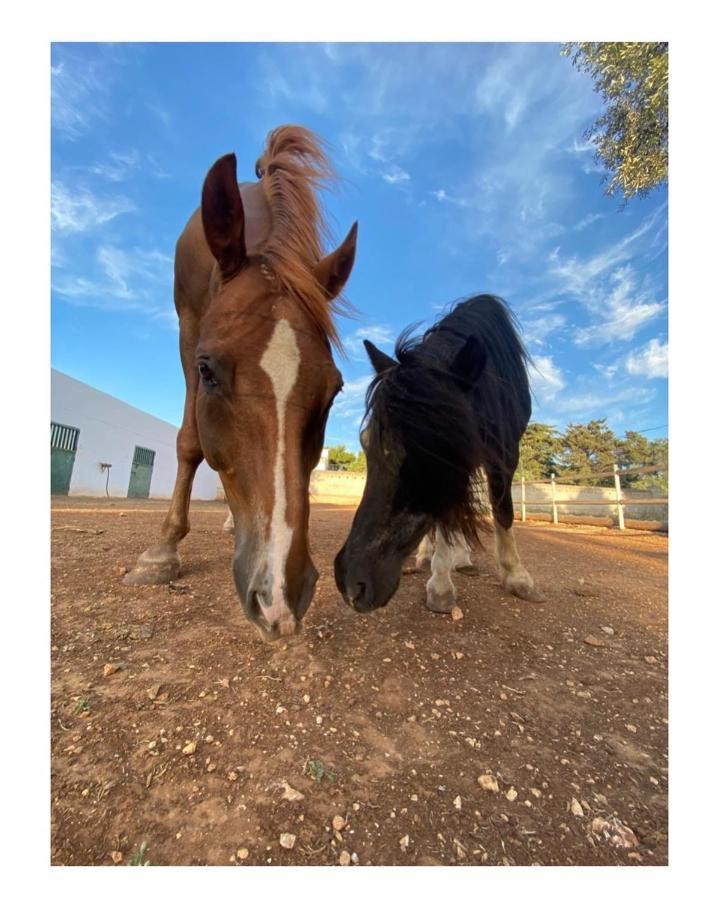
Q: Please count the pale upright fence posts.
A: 3